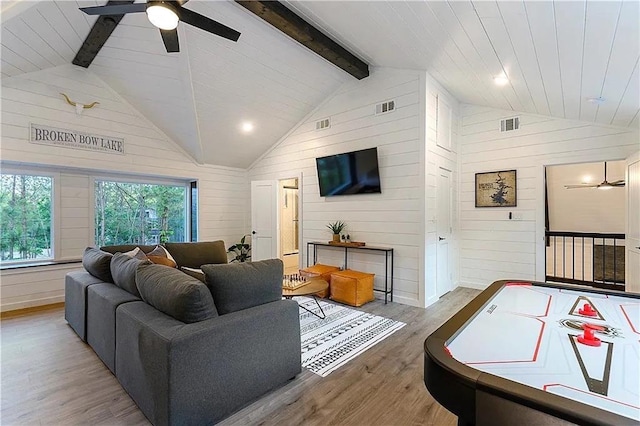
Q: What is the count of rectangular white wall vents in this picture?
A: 3